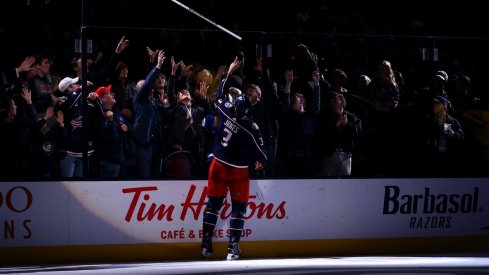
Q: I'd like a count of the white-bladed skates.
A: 2